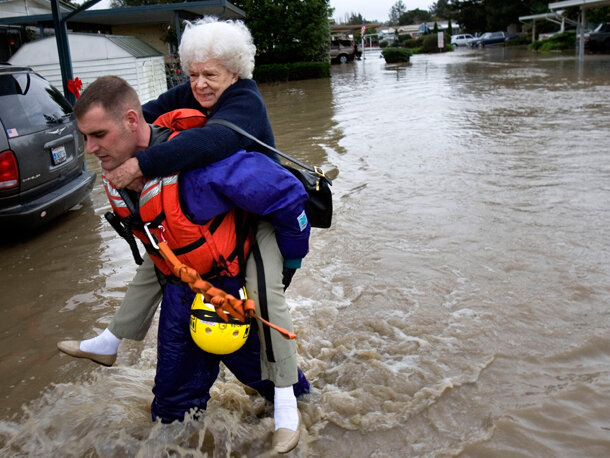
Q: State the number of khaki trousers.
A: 1